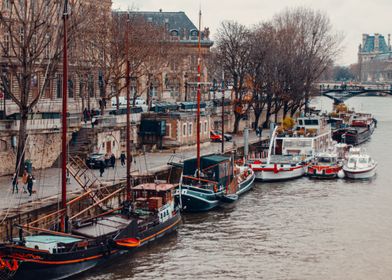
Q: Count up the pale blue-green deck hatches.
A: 1